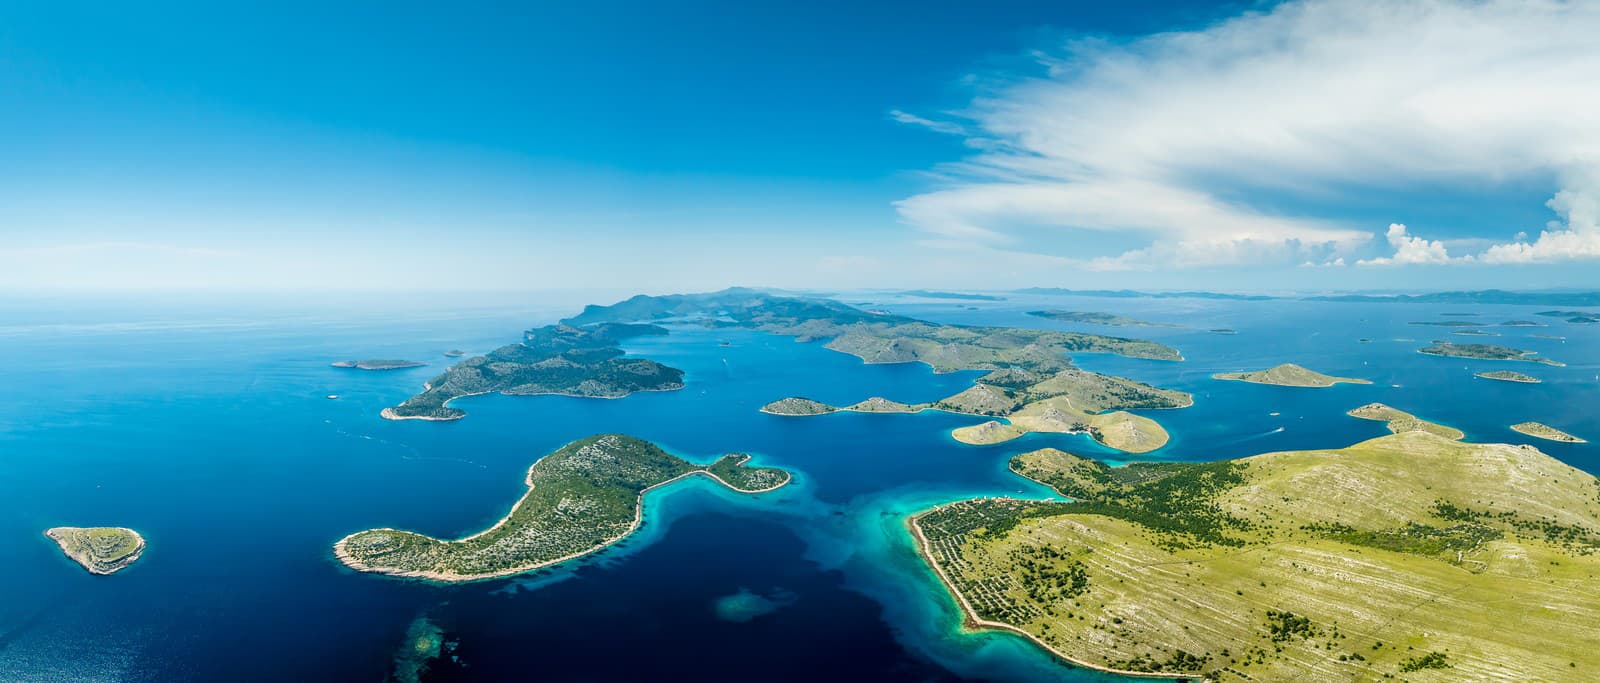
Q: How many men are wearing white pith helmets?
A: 0